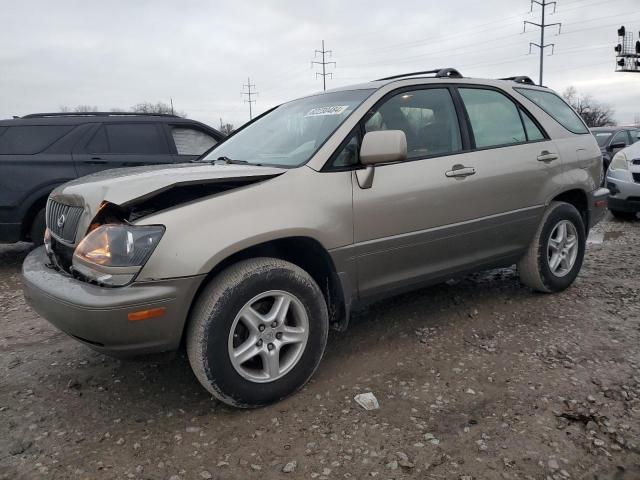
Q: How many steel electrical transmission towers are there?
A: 3